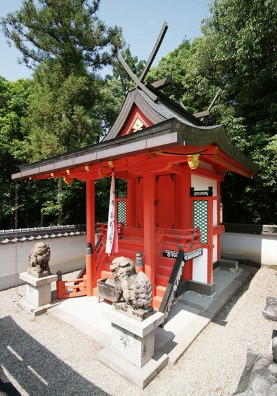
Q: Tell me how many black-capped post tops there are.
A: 3